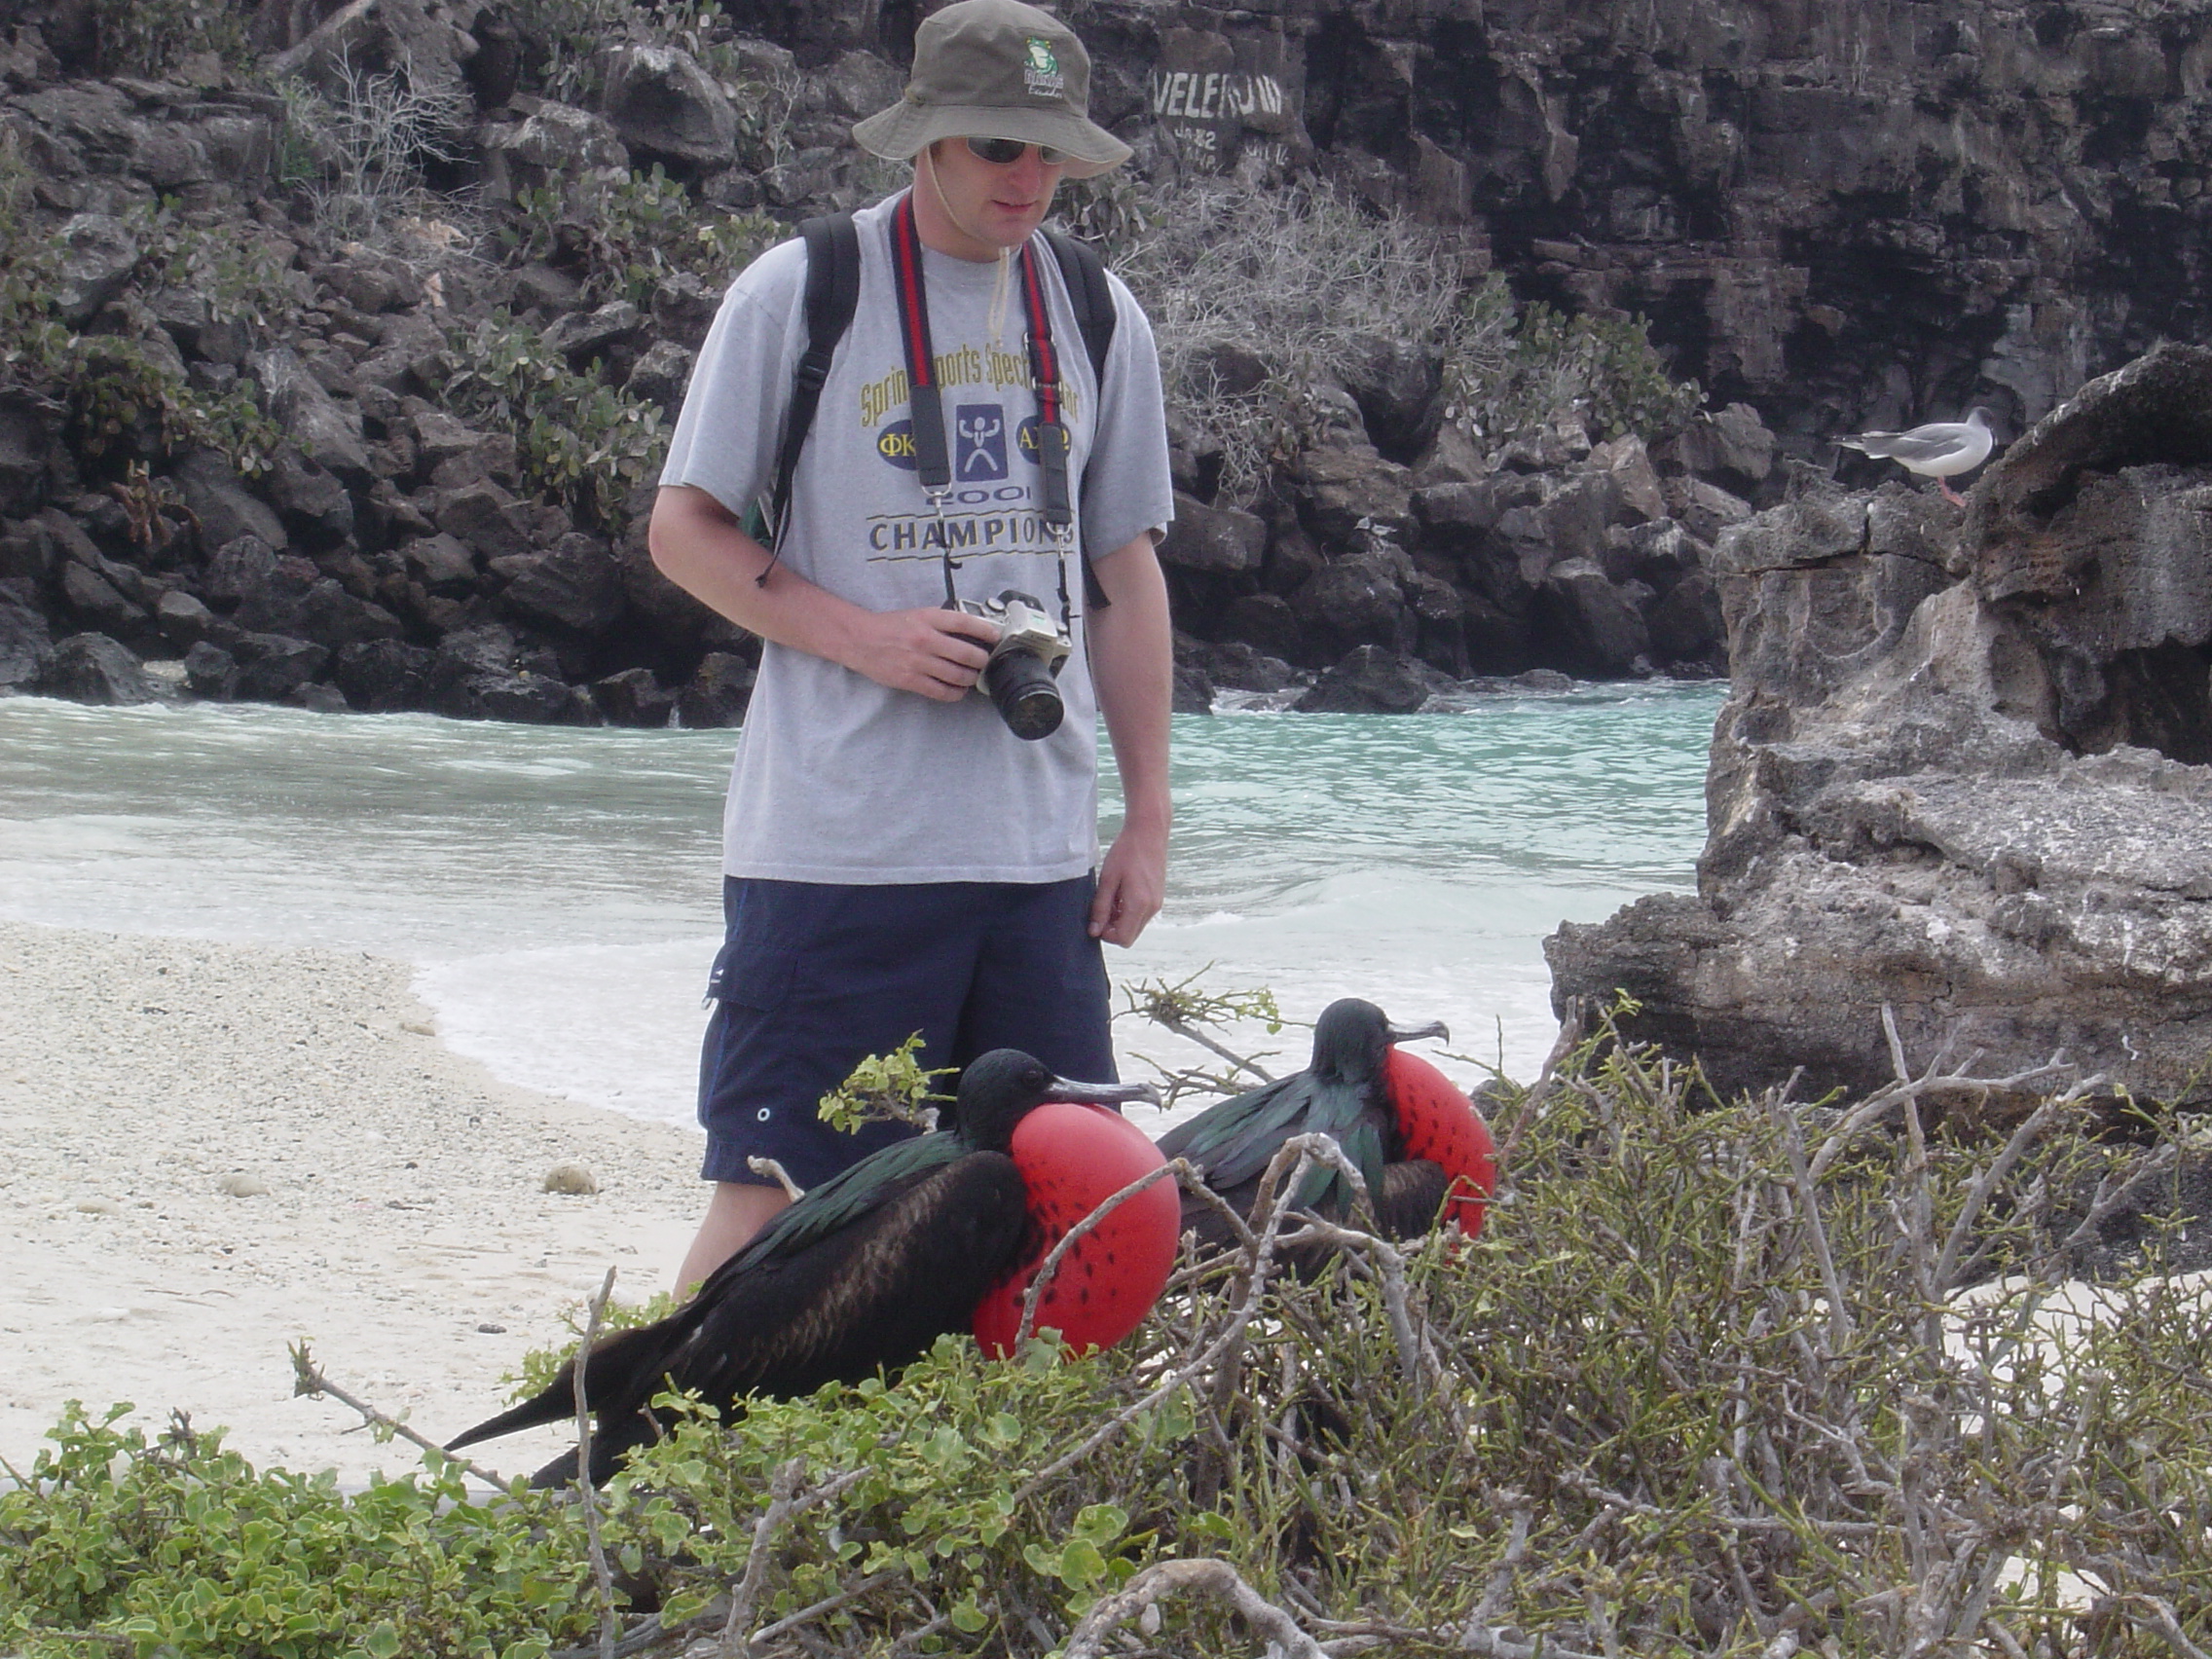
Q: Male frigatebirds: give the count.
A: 2